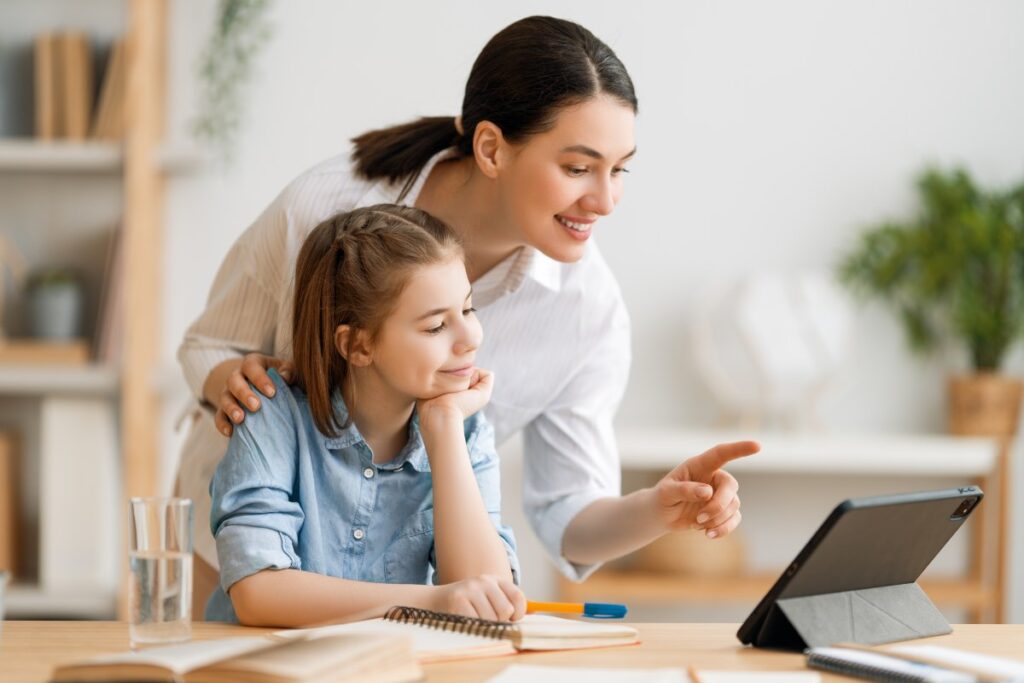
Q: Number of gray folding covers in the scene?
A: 1